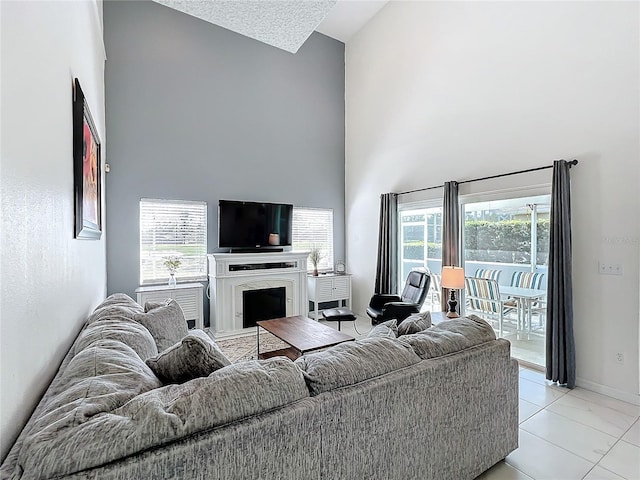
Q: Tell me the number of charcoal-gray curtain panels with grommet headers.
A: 3